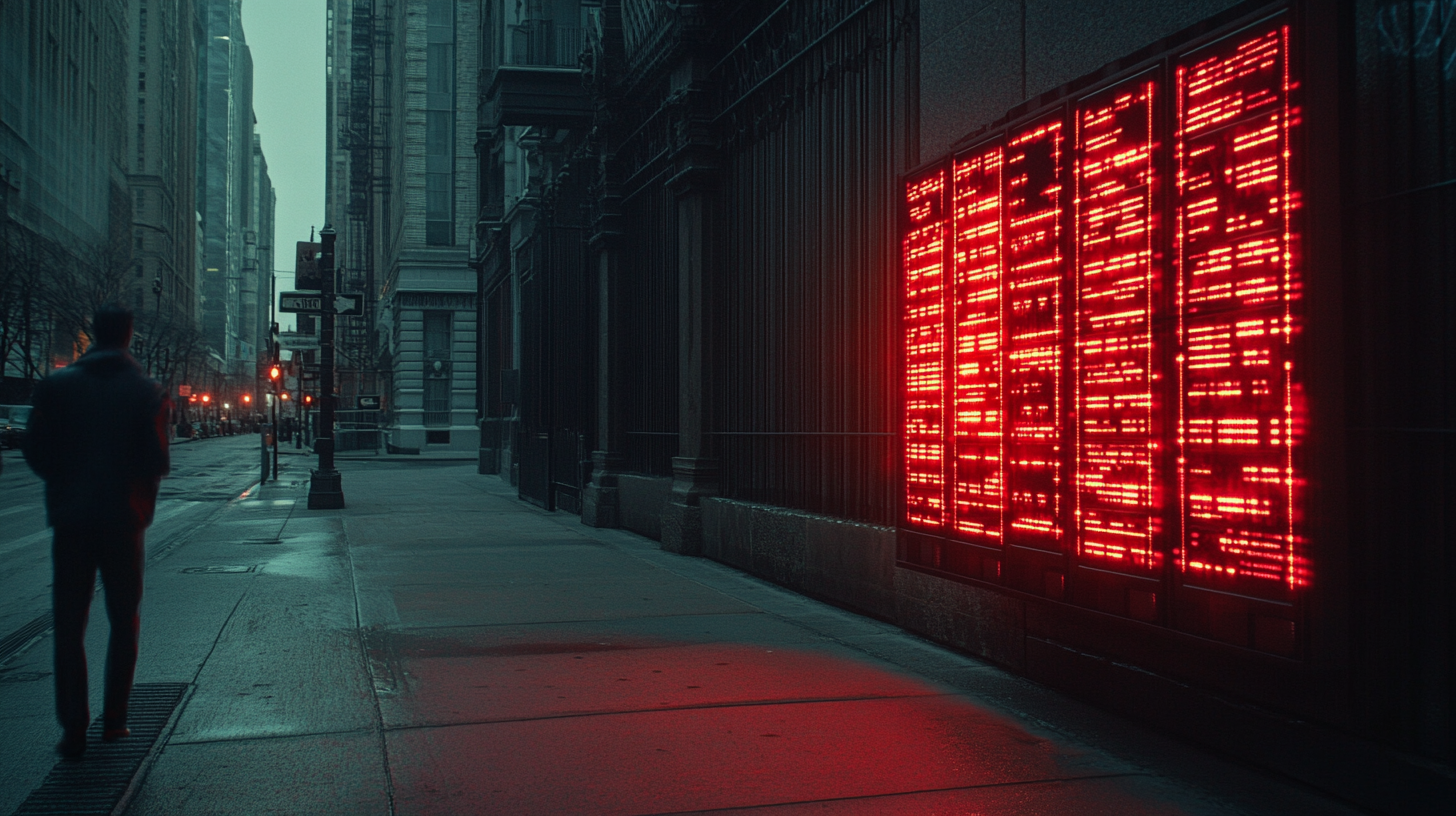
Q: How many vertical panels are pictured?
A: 5